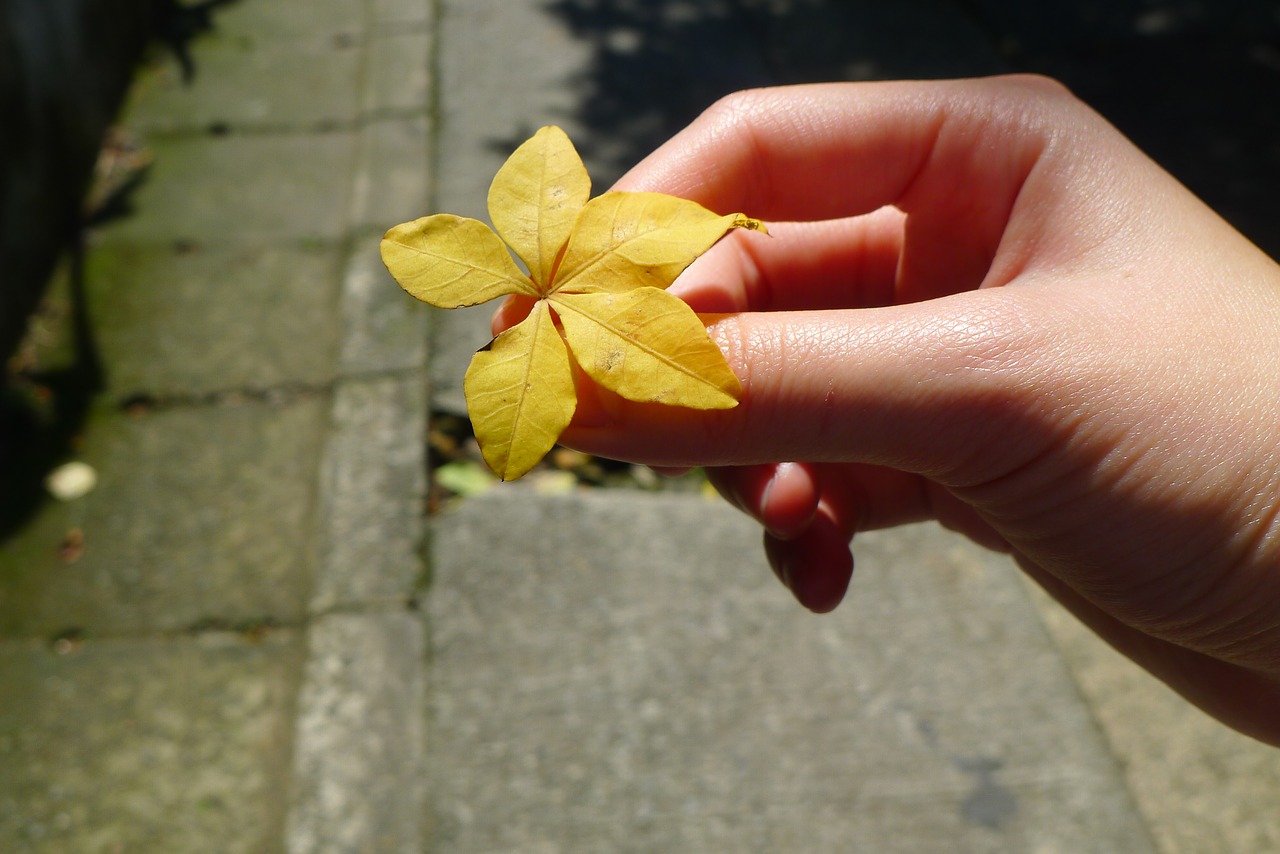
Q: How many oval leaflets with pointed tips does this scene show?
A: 5